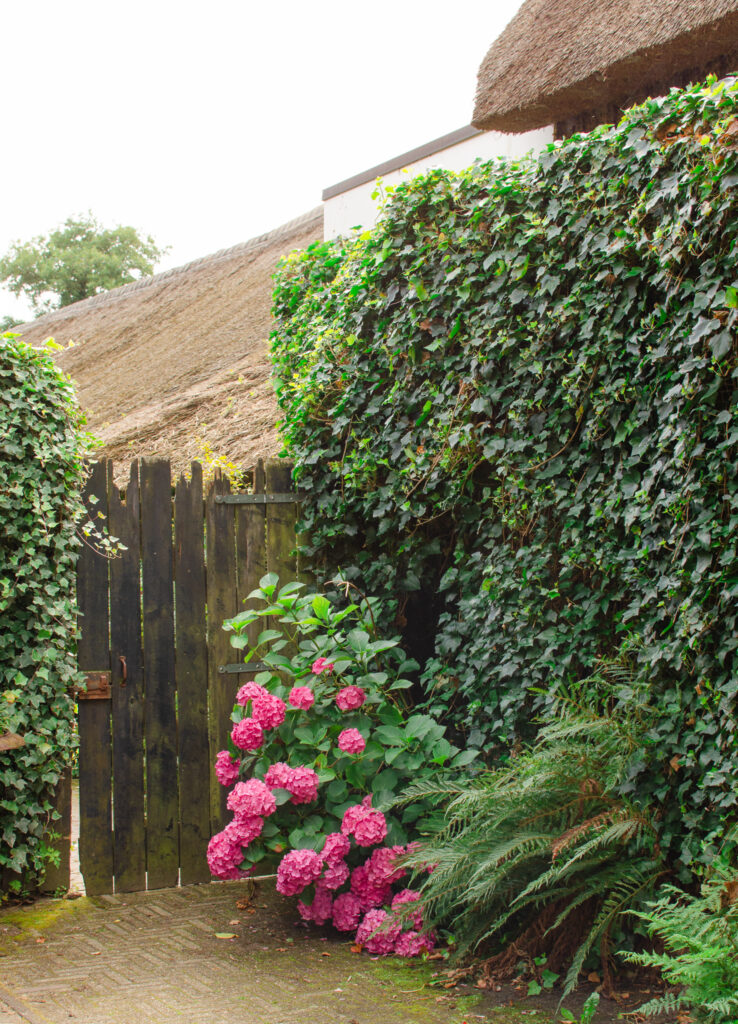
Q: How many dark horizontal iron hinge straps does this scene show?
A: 2